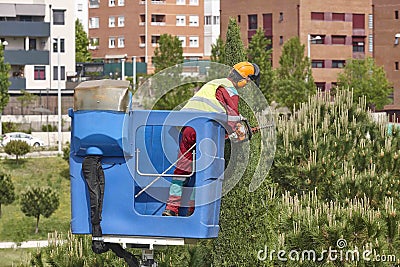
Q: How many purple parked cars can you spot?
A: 0